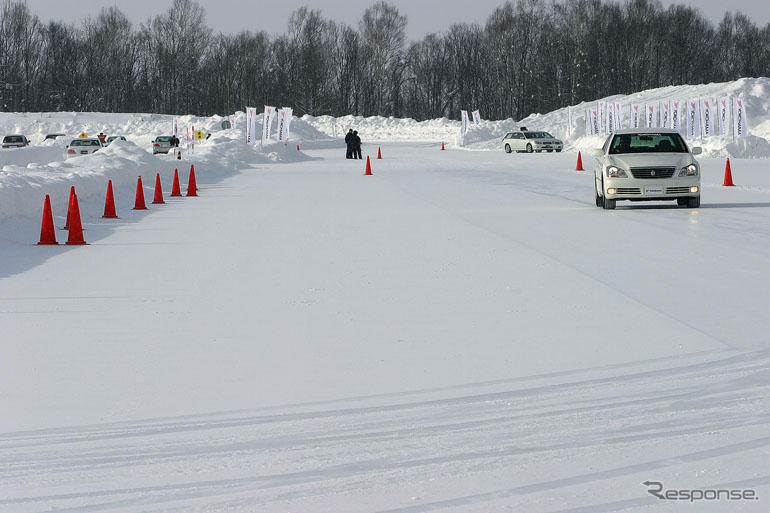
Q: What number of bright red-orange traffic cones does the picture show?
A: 13